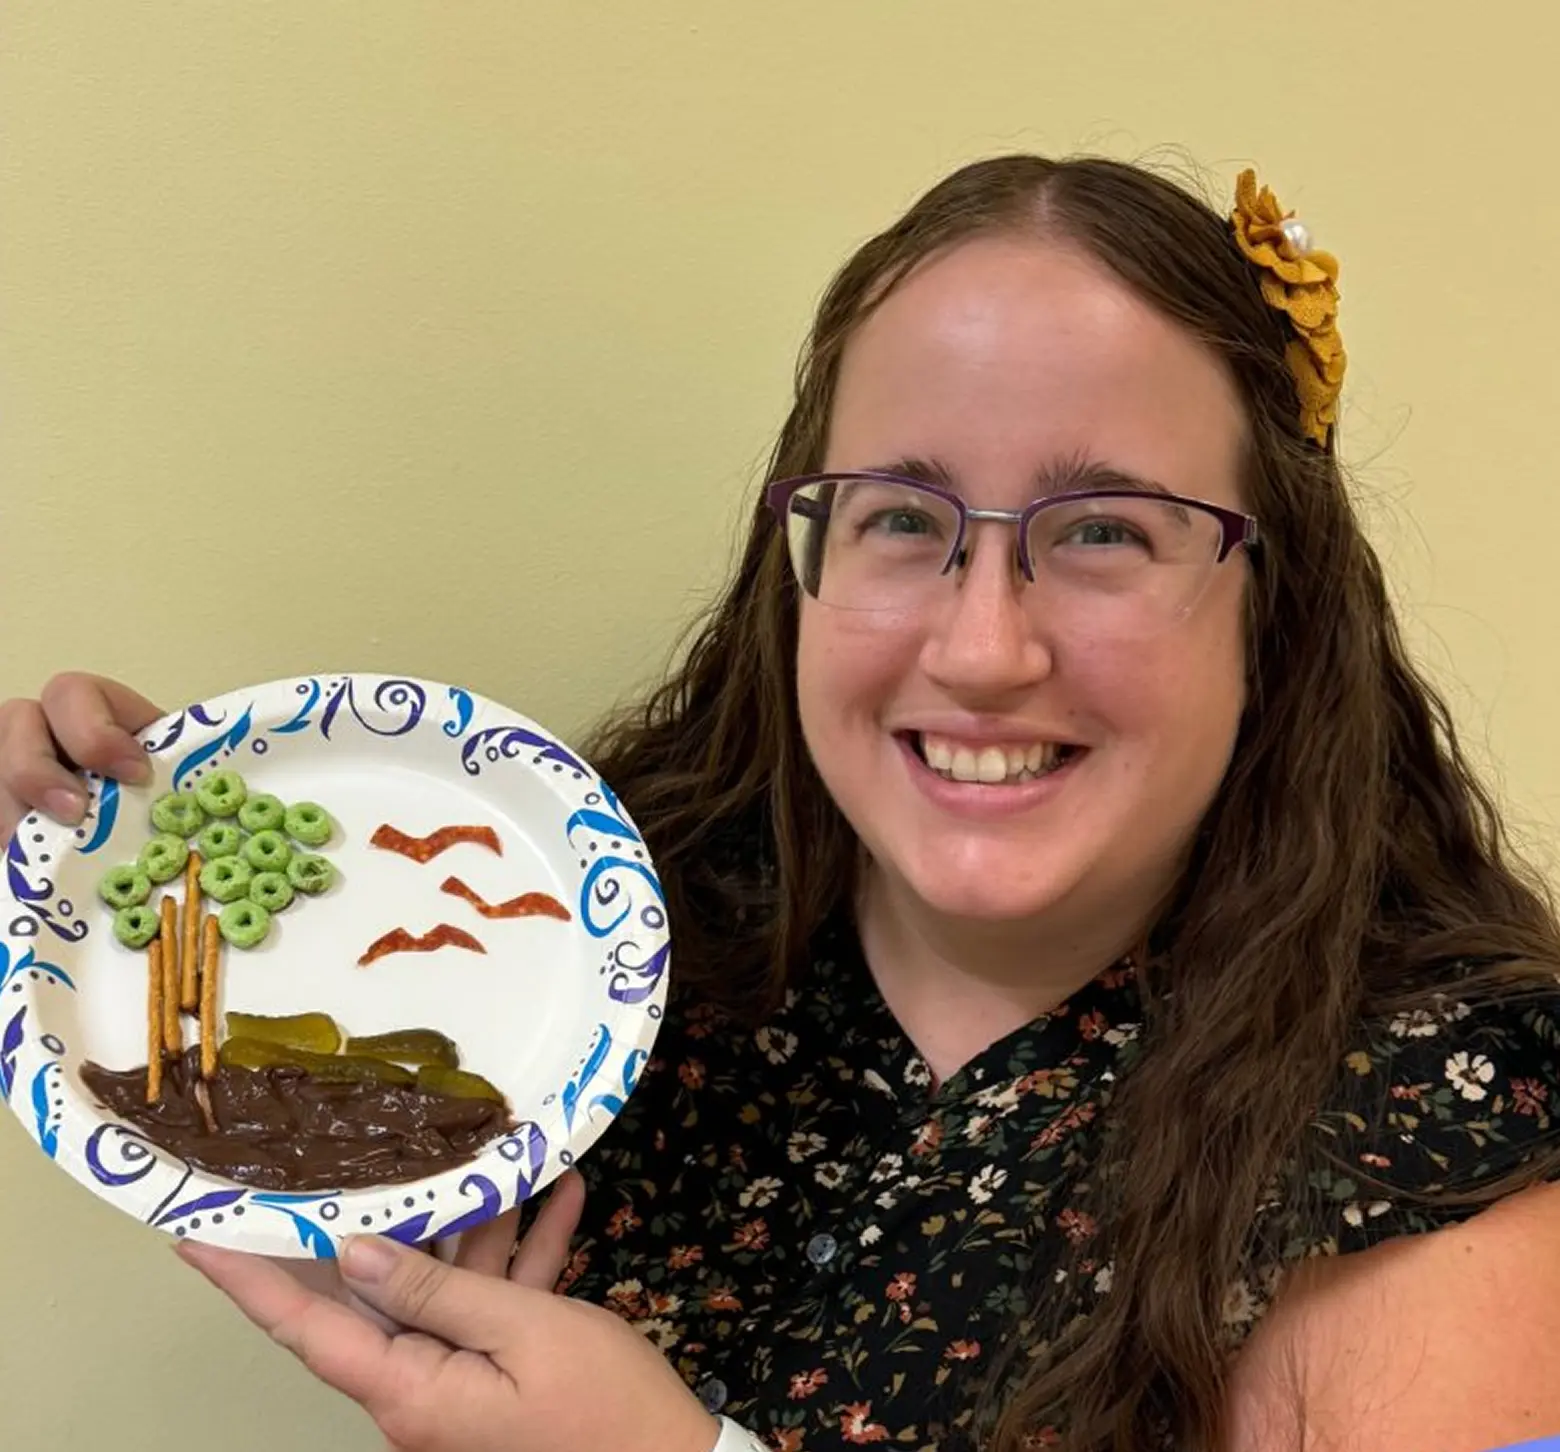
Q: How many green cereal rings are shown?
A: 13